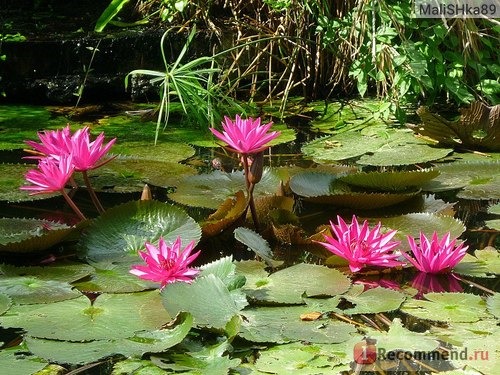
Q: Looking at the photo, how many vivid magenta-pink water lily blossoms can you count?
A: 7